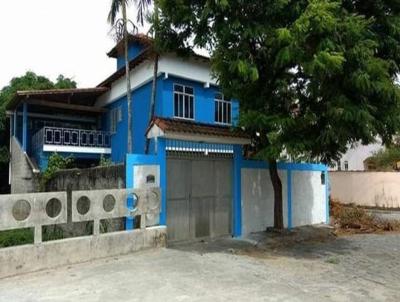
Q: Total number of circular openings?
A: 6